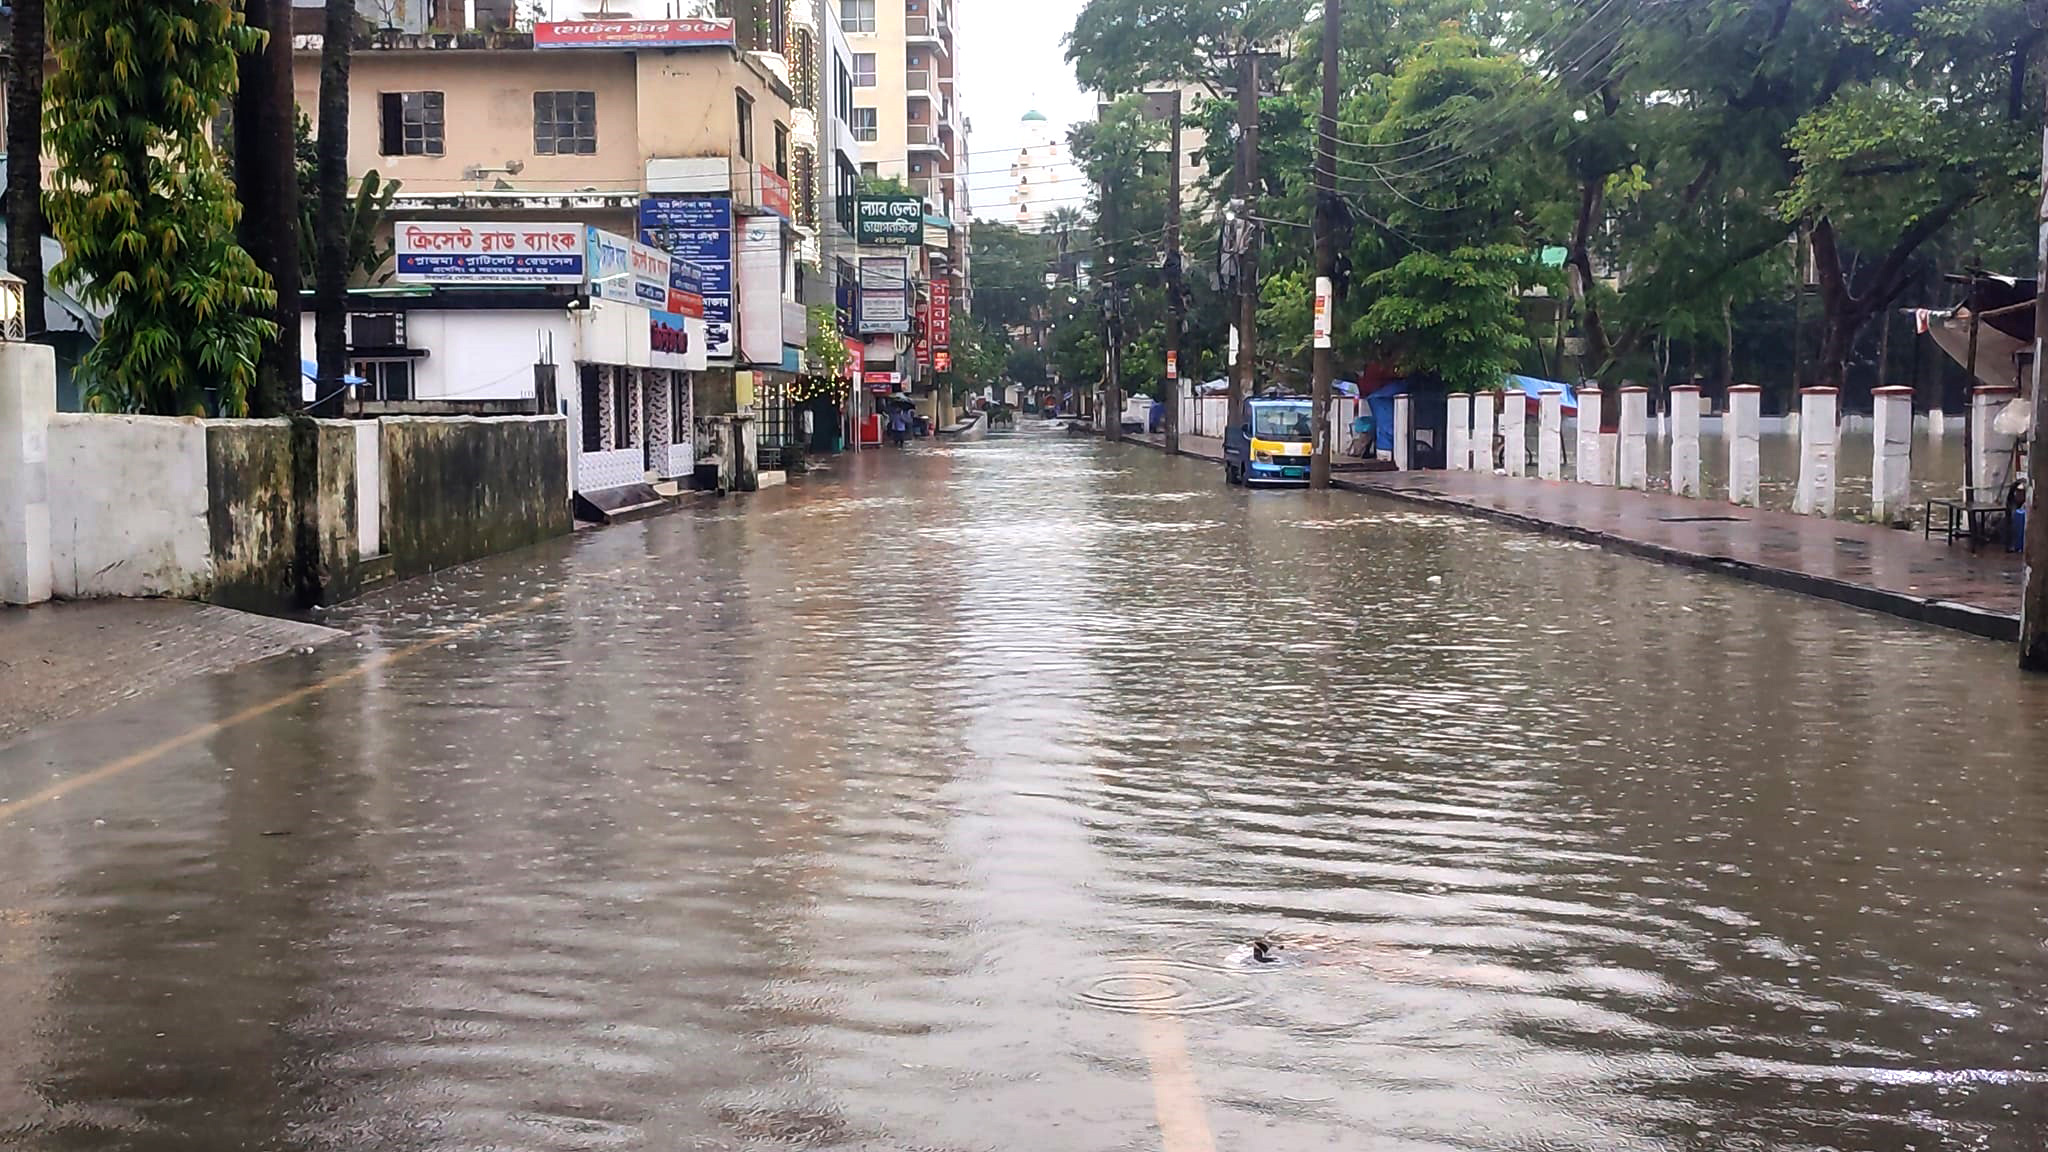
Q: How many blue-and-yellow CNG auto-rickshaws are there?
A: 1